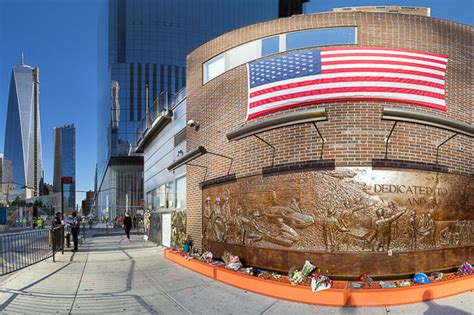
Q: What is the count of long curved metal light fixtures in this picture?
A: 3